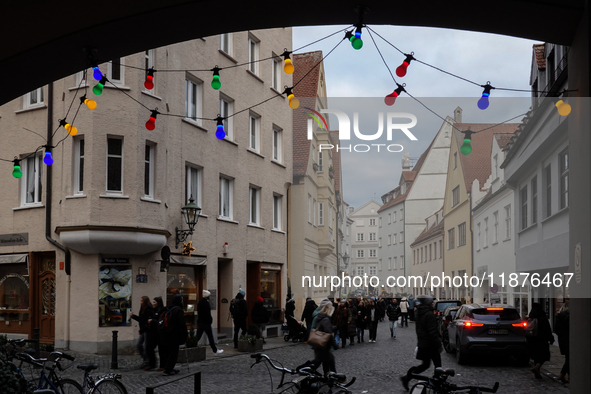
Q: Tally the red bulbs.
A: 4